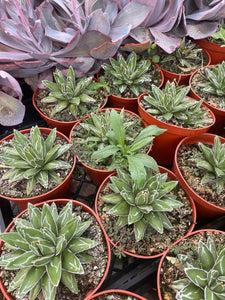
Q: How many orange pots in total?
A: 13